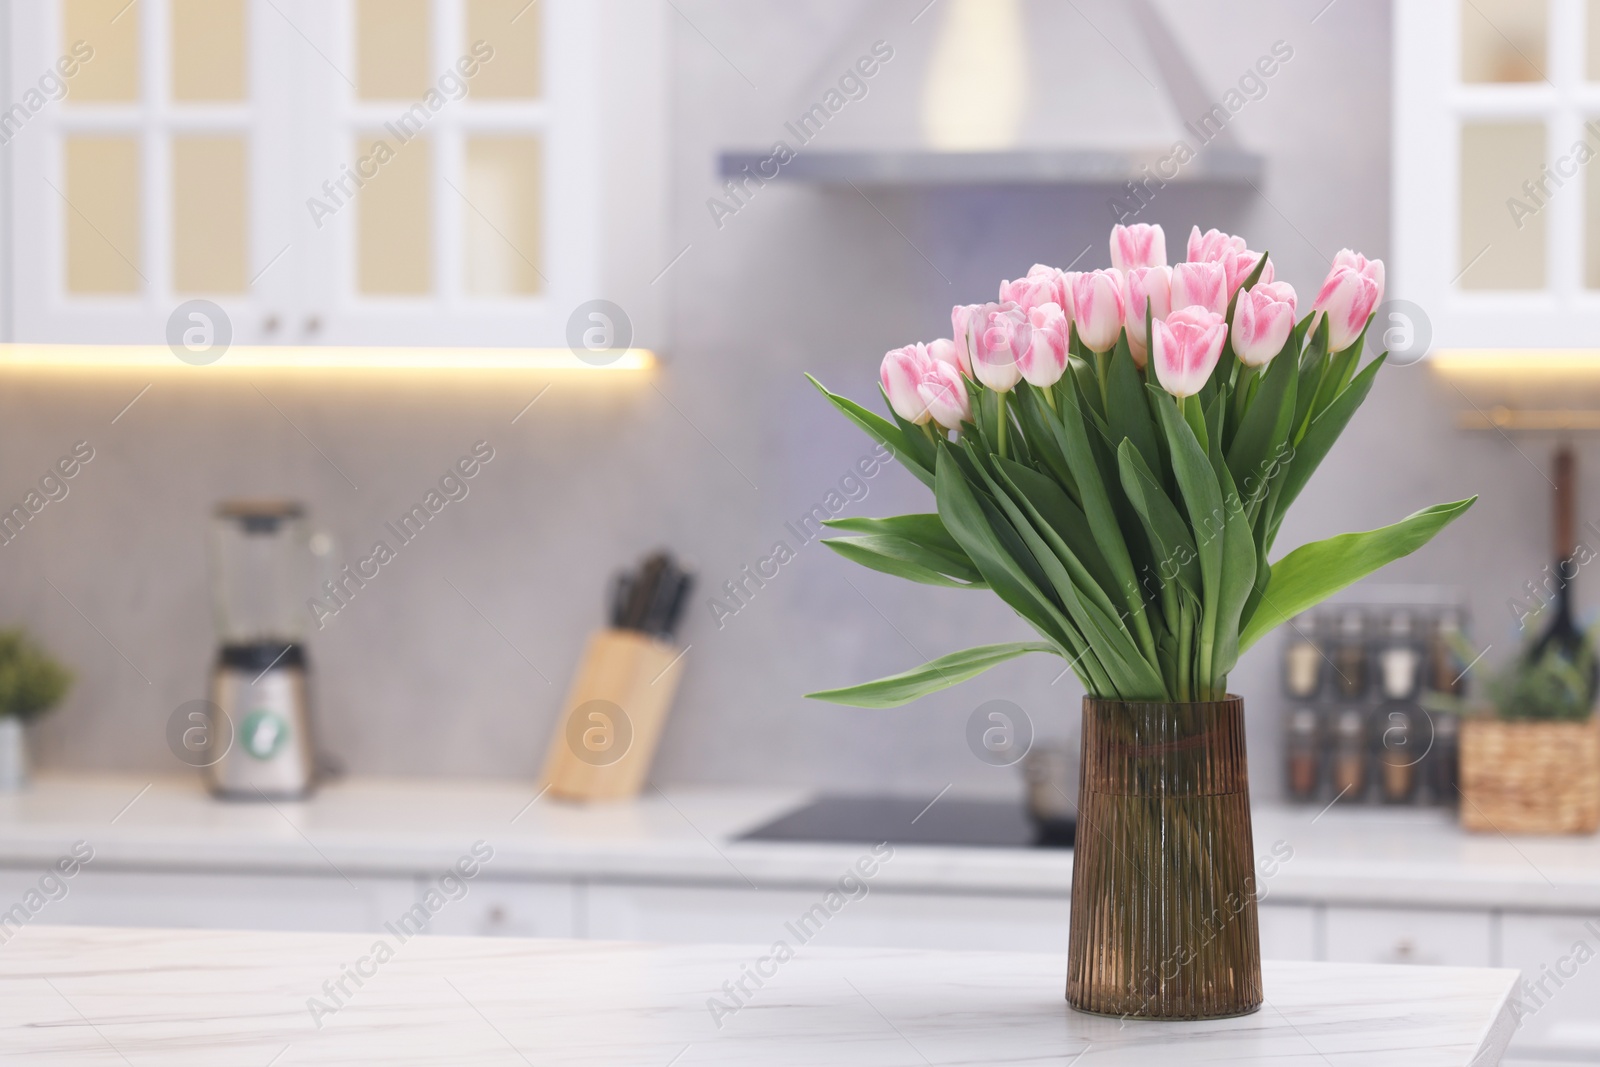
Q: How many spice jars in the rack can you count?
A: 8